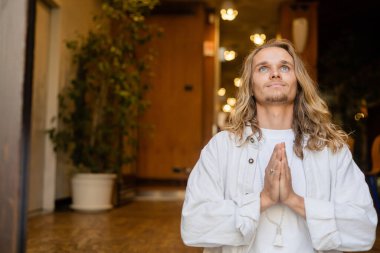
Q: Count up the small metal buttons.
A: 2